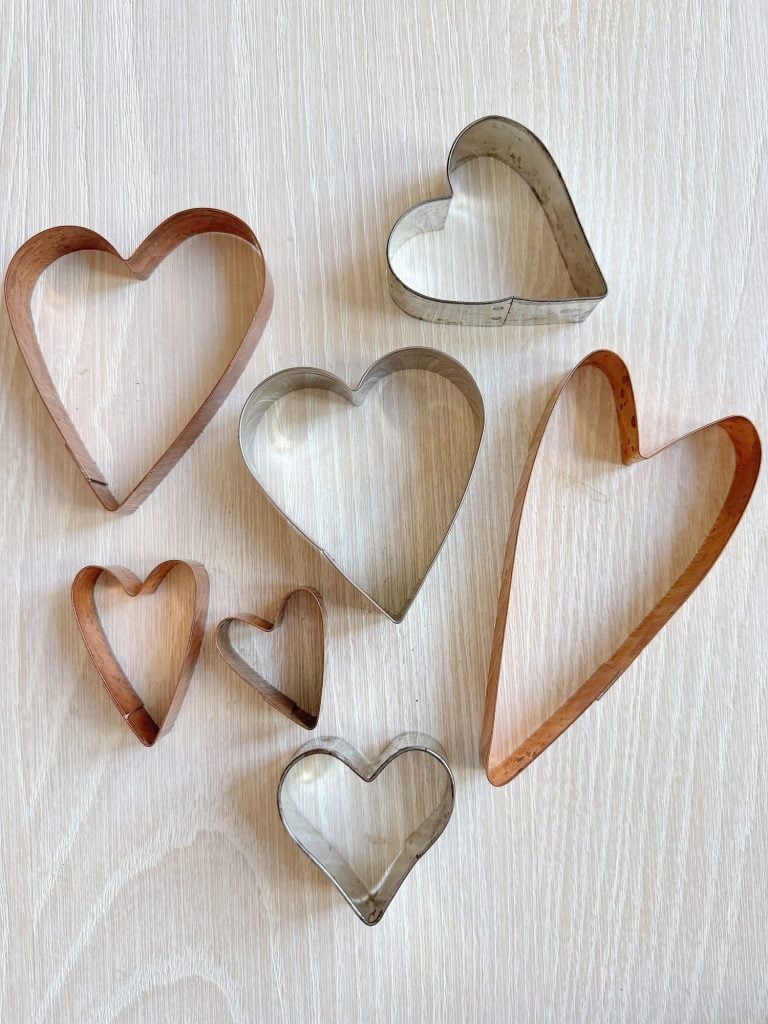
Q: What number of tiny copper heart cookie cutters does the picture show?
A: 2